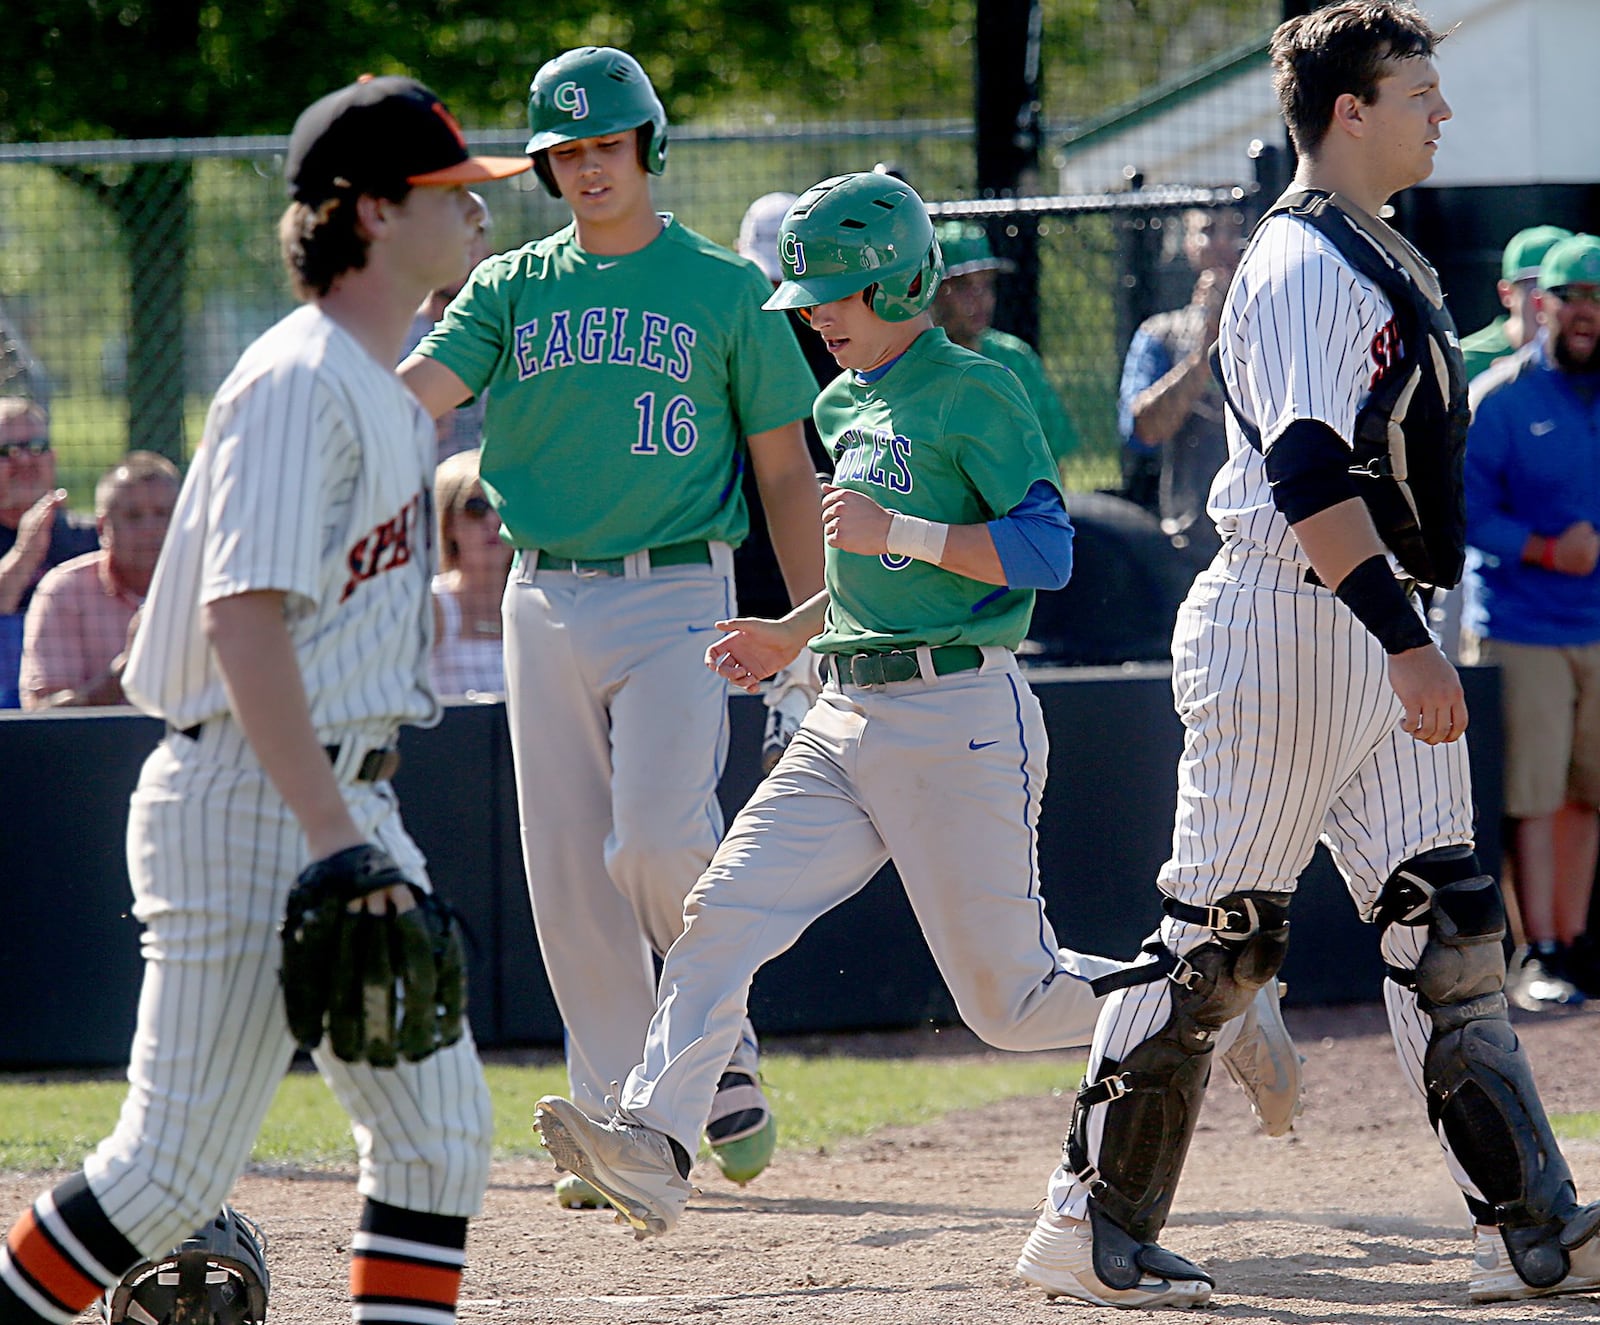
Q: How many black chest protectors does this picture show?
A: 1